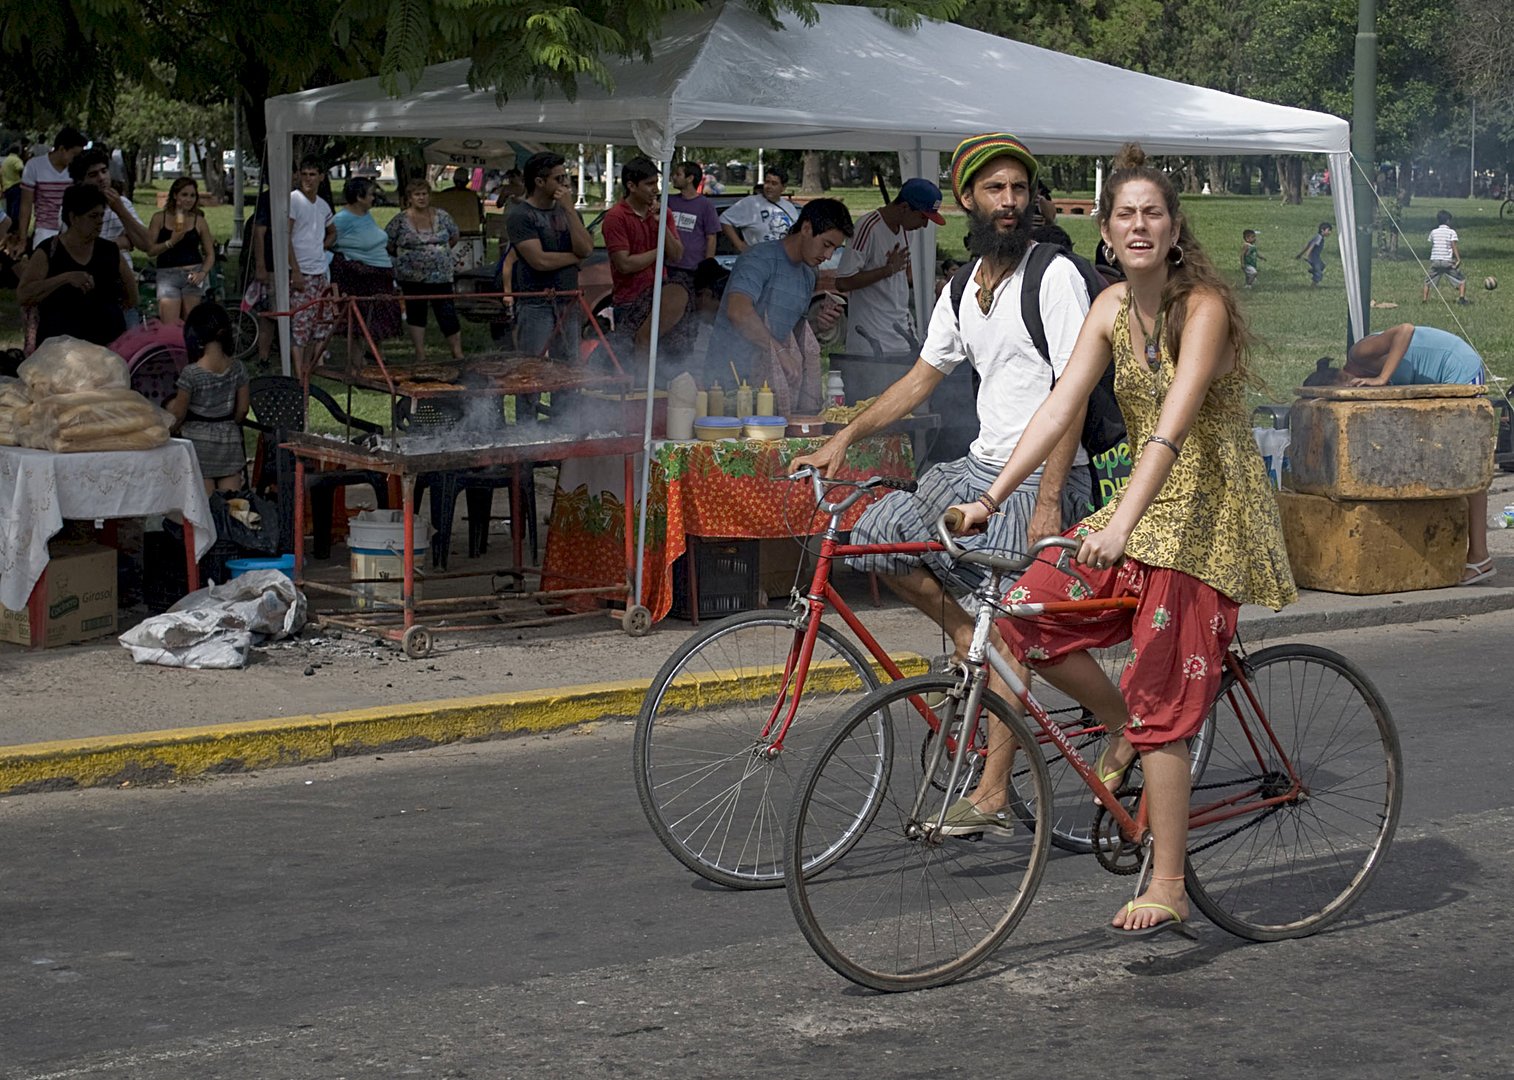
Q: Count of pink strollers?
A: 1